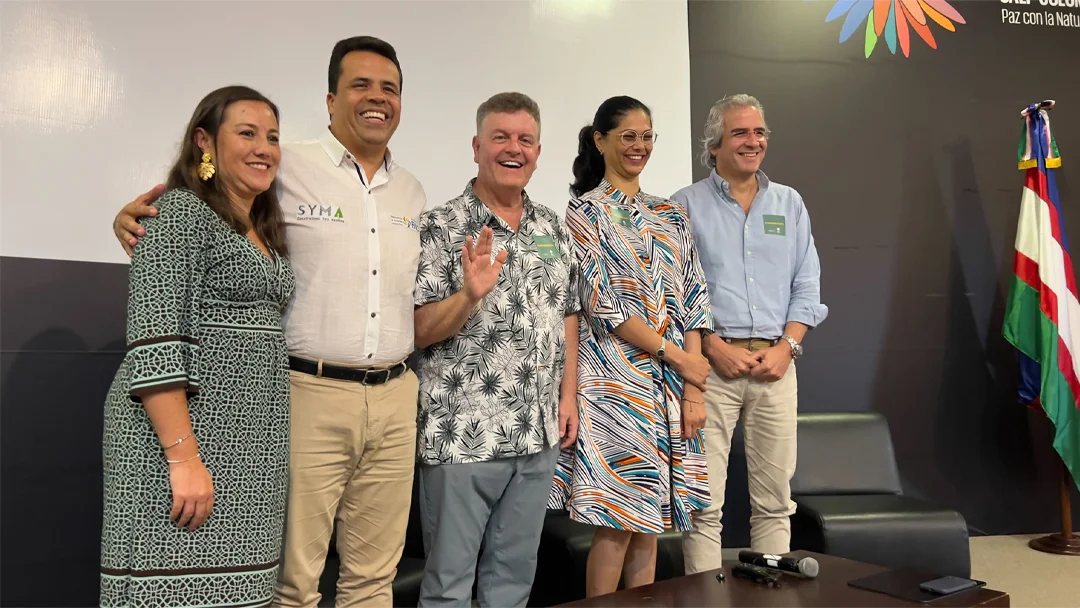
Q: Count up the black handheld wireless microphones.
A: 1